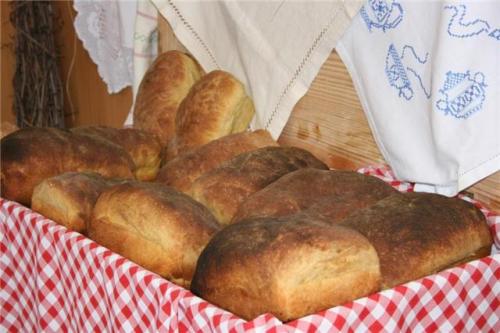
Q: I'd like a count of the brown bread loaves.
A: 11